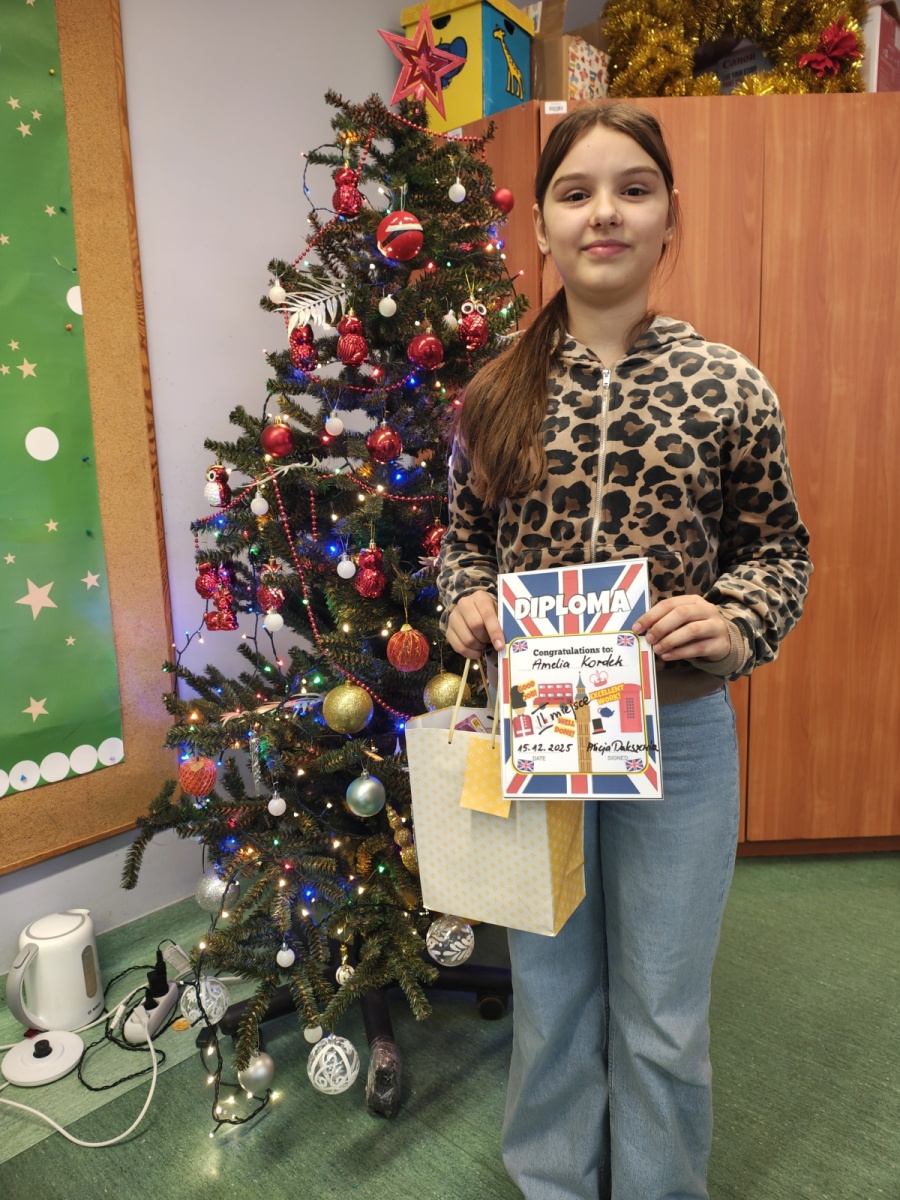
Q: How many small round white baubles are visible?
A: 11